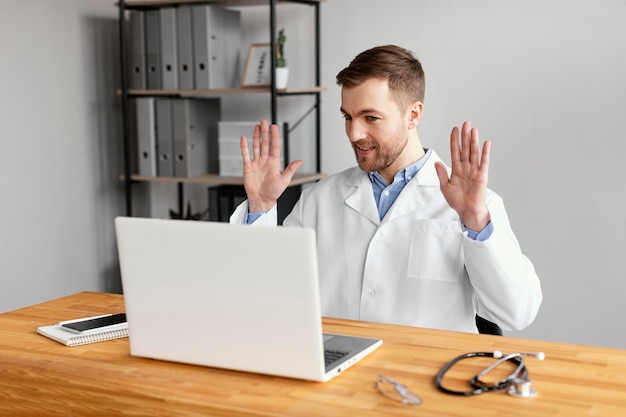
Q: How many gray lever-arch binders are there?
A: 8